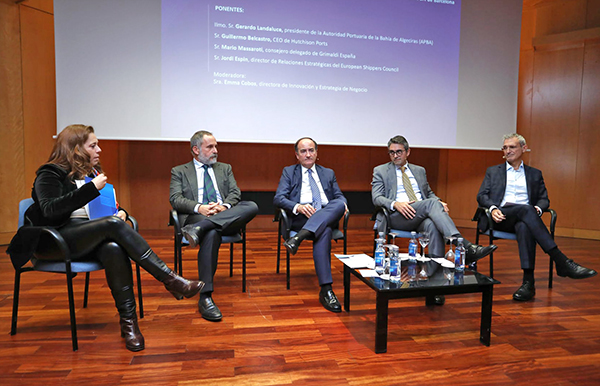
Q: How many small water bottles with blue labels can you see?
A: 5